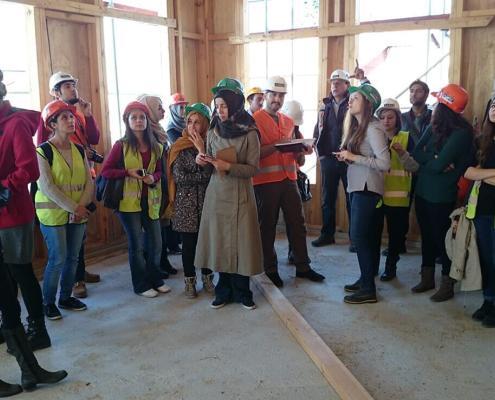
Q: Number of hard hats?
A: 13